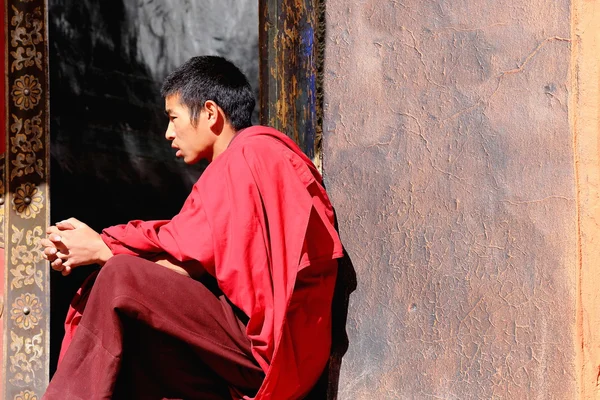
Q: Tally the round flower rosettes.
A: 4